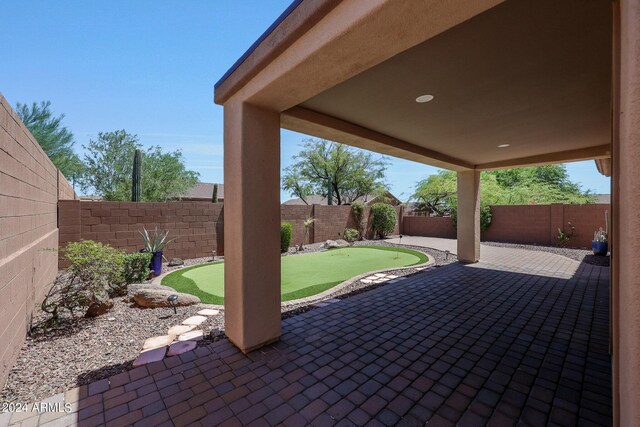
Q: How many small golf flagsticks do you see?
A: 2